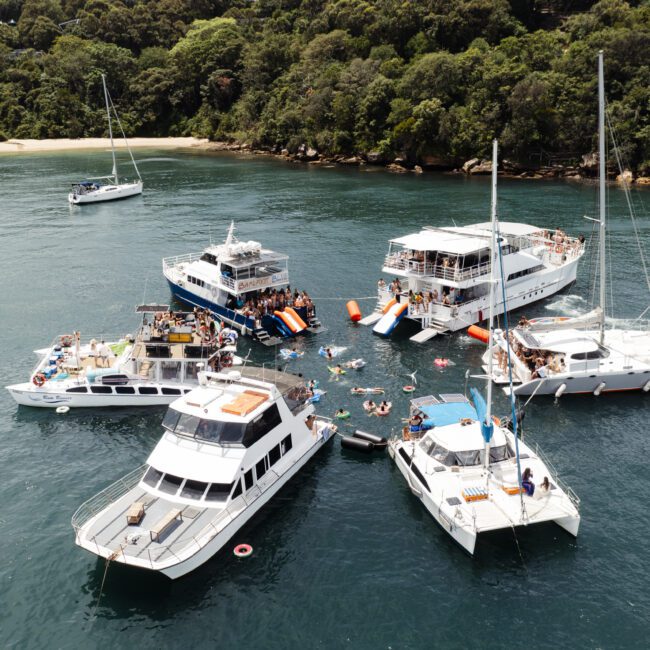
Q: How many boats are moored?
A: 7